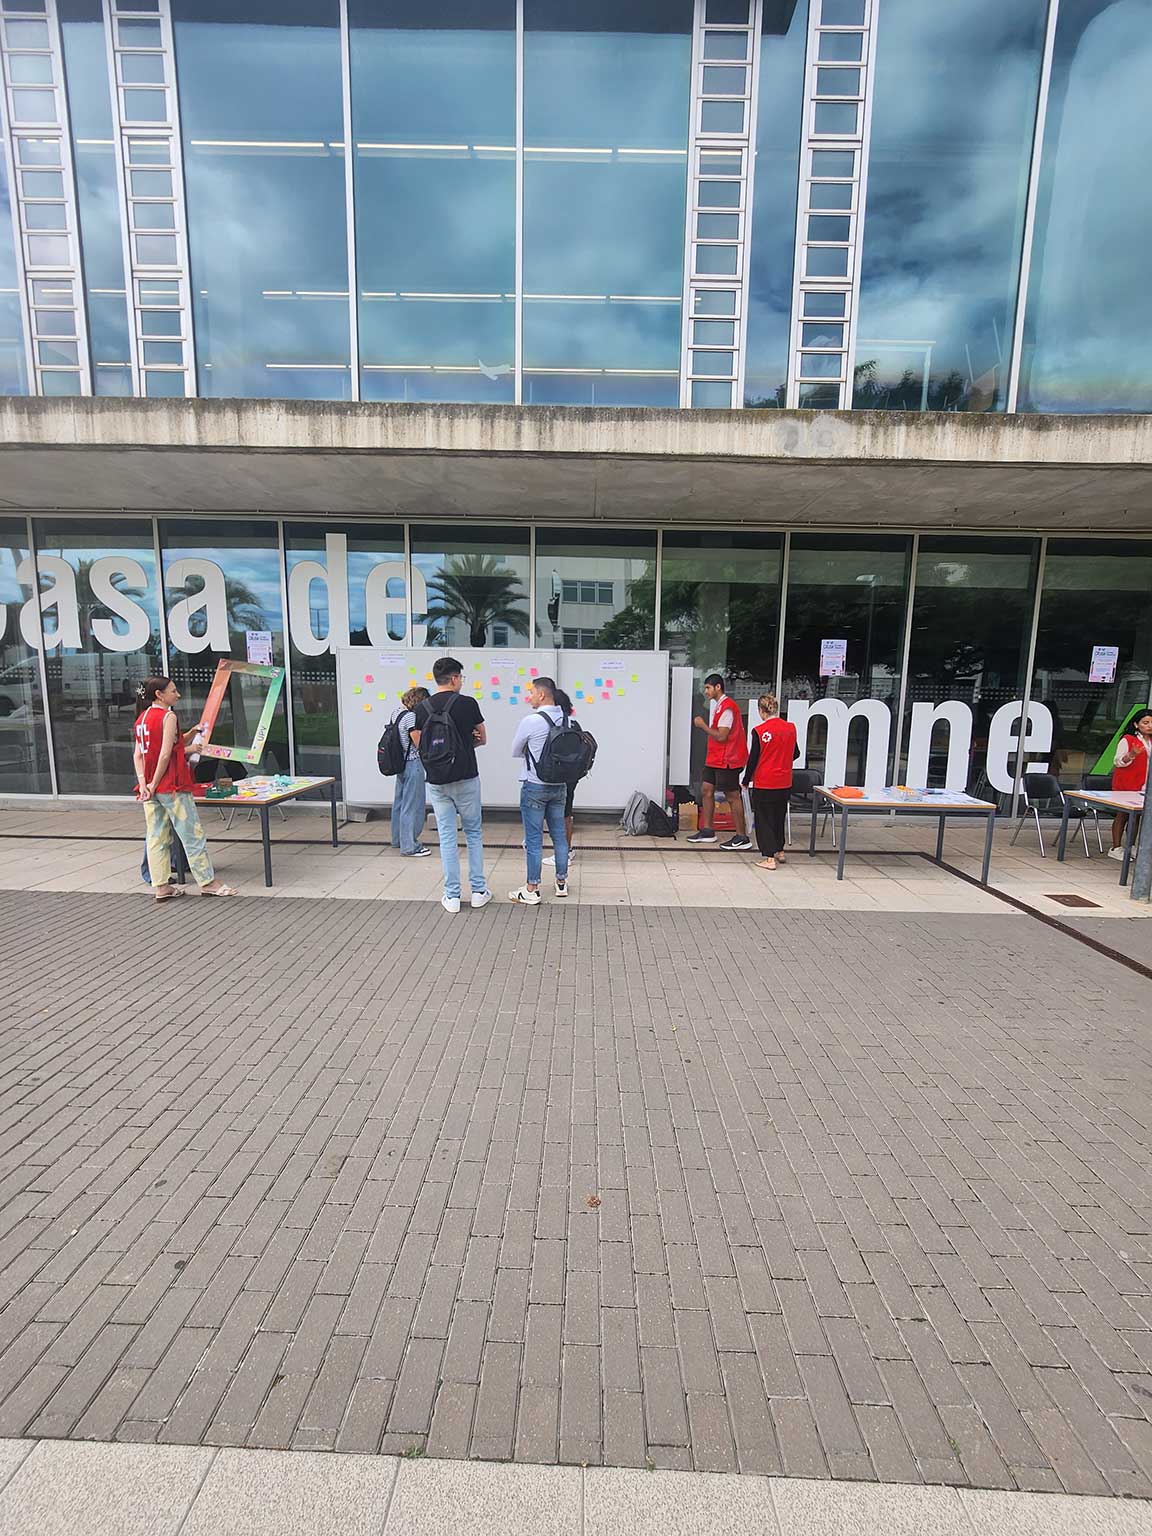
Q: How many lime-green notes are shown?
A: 10